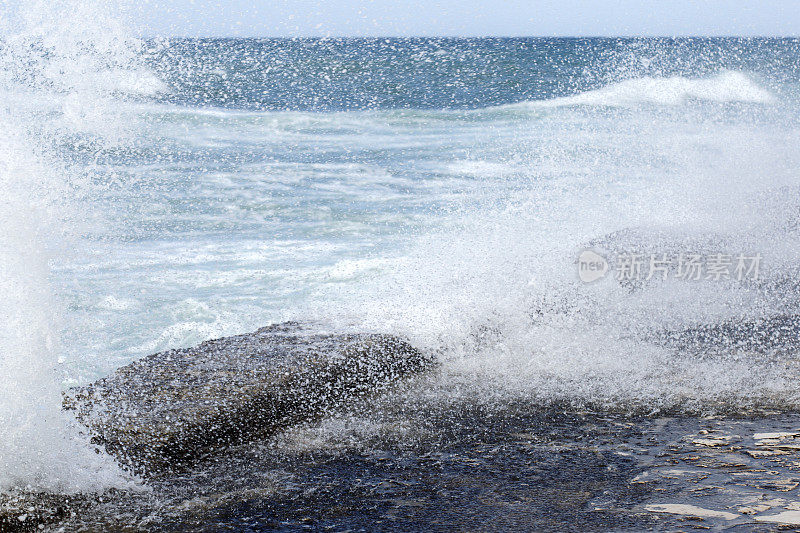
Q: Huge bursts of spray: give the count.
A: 2